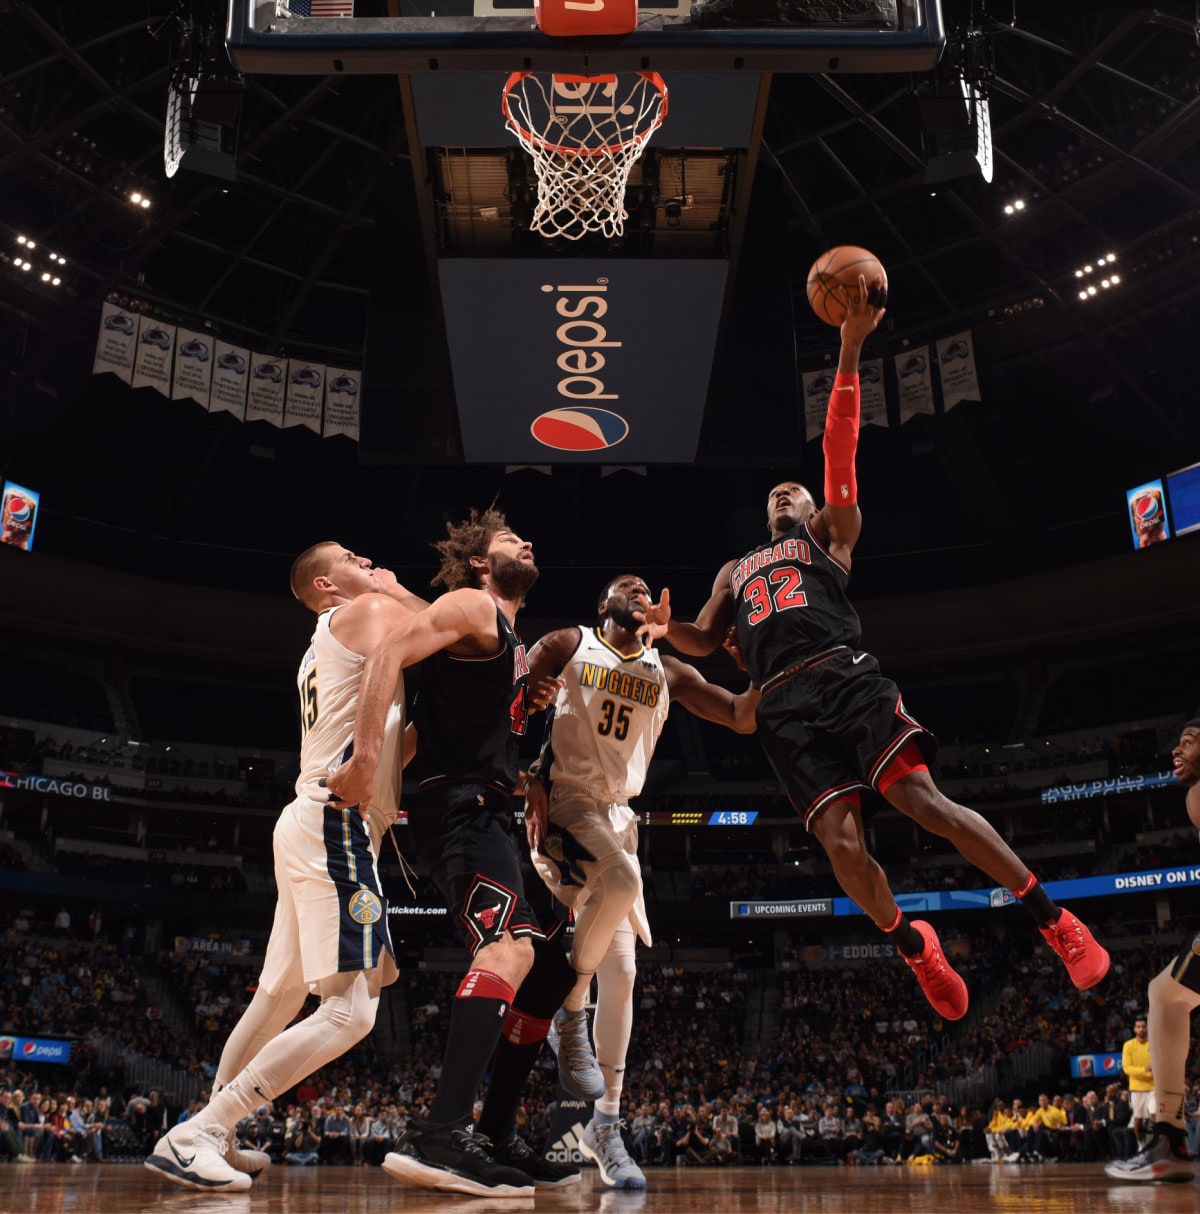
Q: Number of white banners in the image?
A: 11